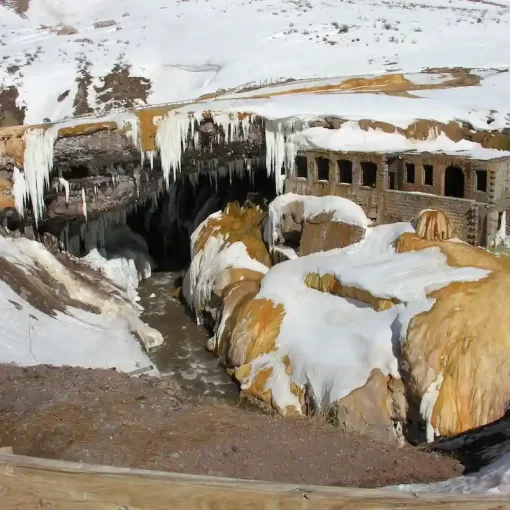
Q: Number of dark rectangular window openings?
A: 7